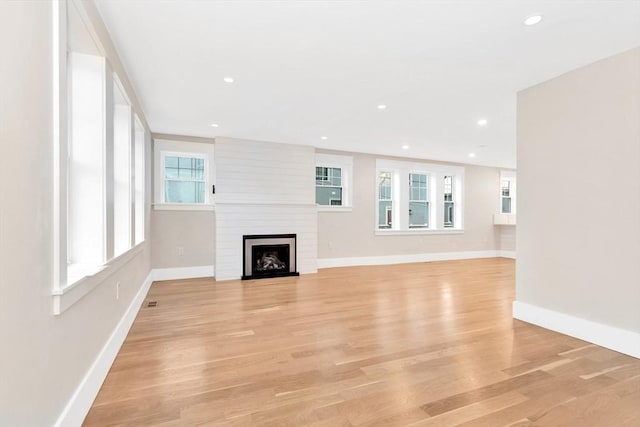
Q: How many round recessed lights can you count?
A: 8